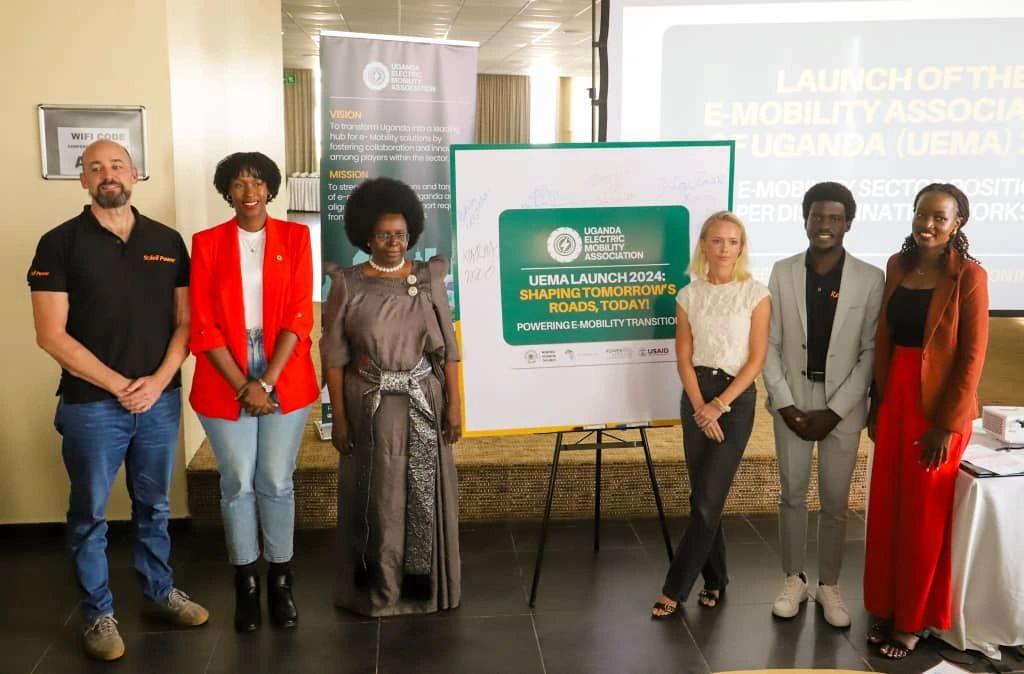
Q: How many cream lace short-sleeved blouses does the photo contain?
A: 1